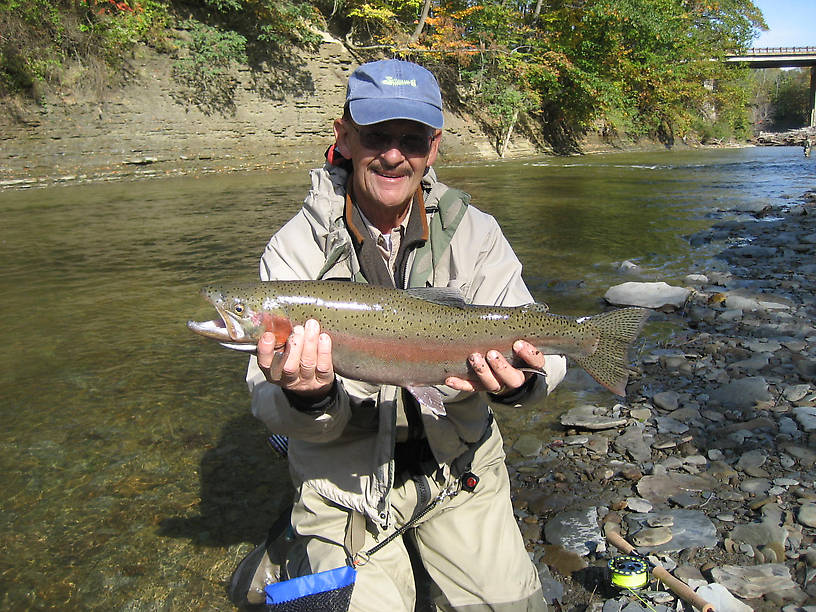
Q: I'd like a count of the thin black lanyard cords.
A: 1